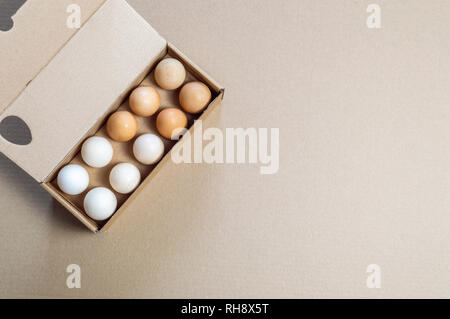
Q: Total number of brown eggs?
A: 5